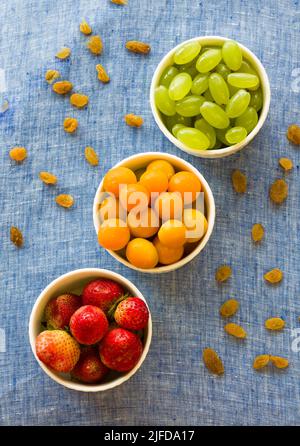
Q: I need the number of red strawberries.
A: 7